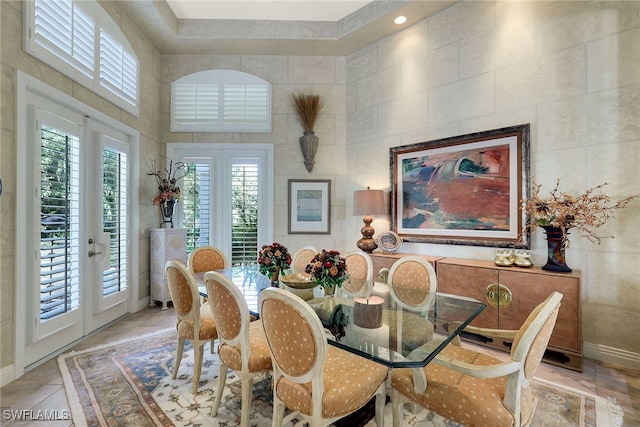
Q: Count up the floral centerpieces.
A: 2